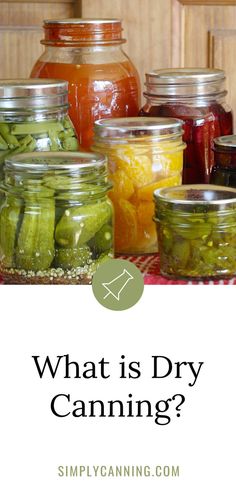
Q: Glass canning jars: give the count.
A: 7